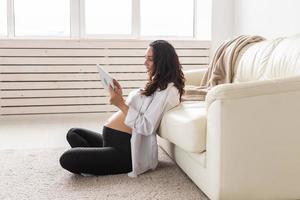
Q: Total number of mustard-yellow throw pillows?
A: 0